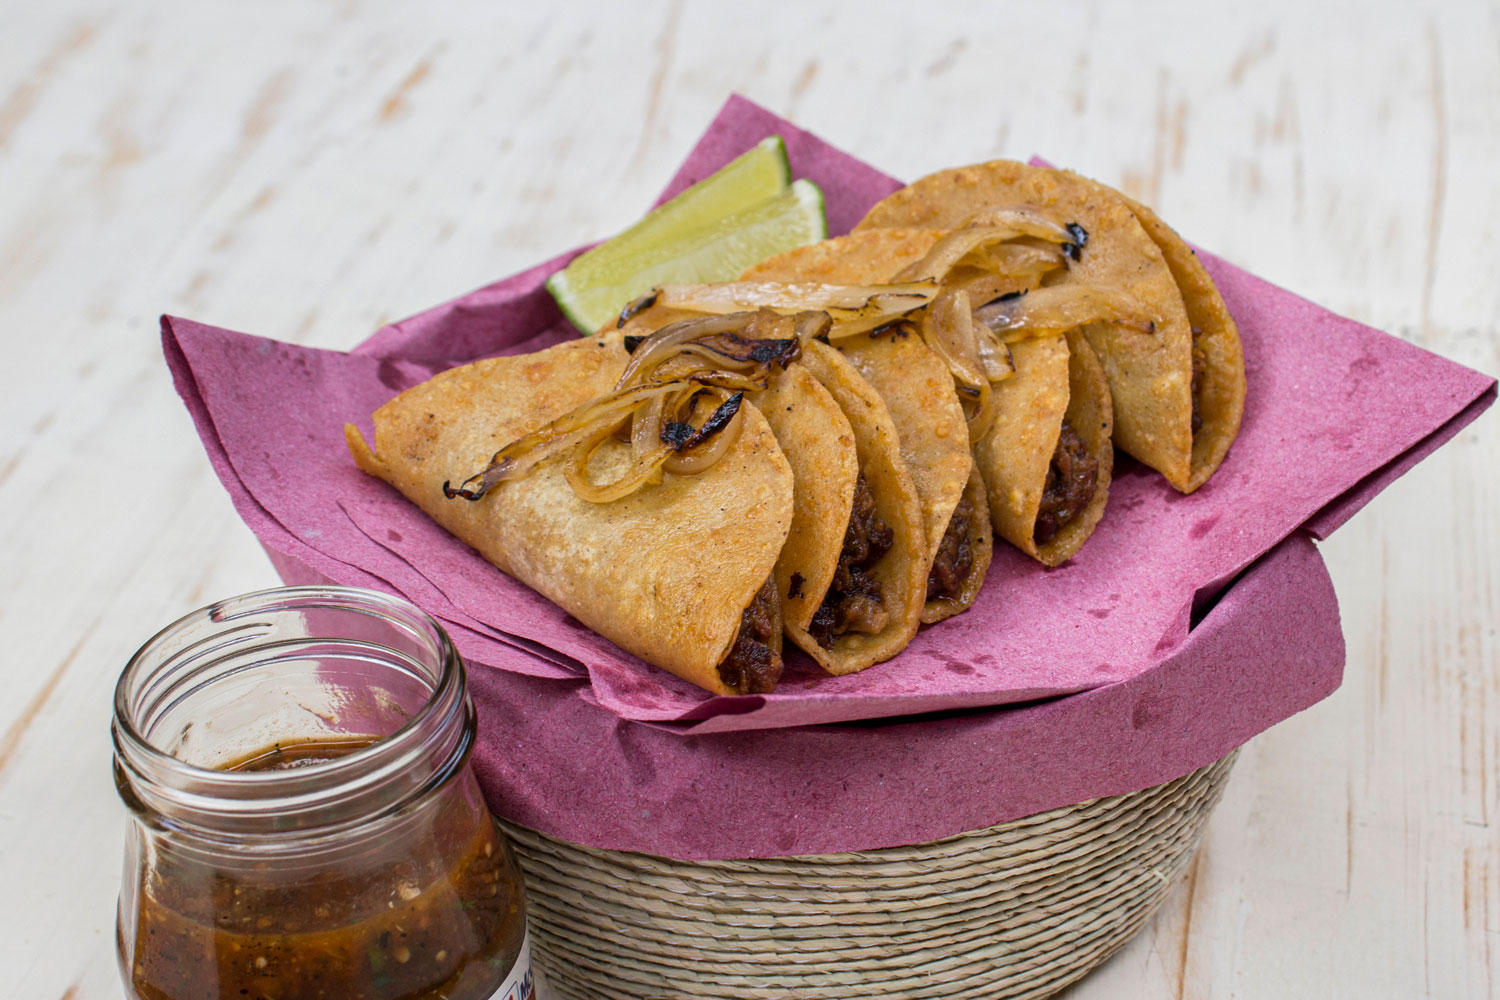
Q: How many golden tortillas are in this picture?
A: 5